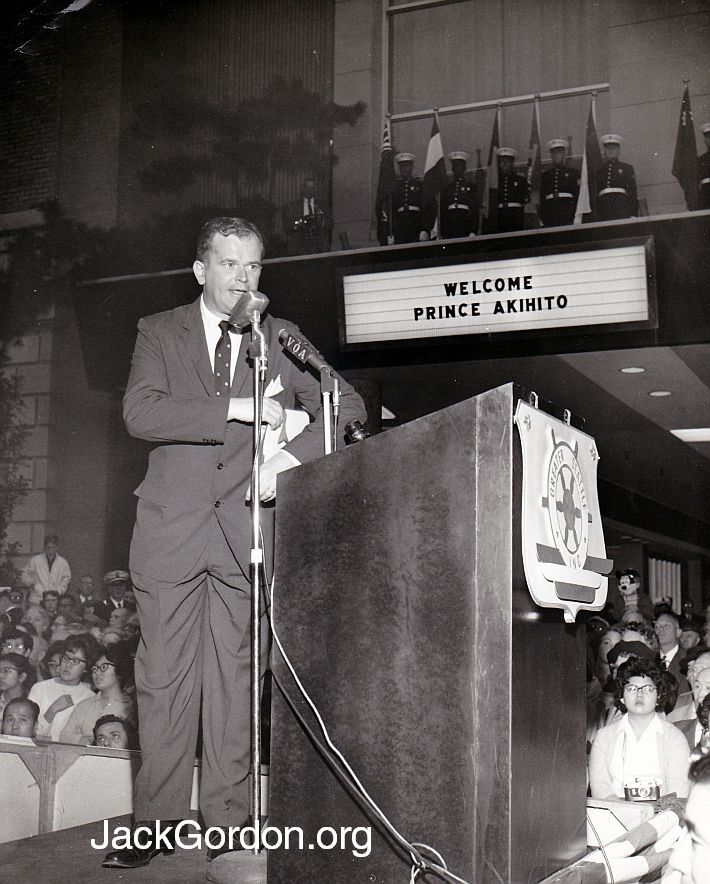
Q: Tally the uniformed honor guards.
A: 6